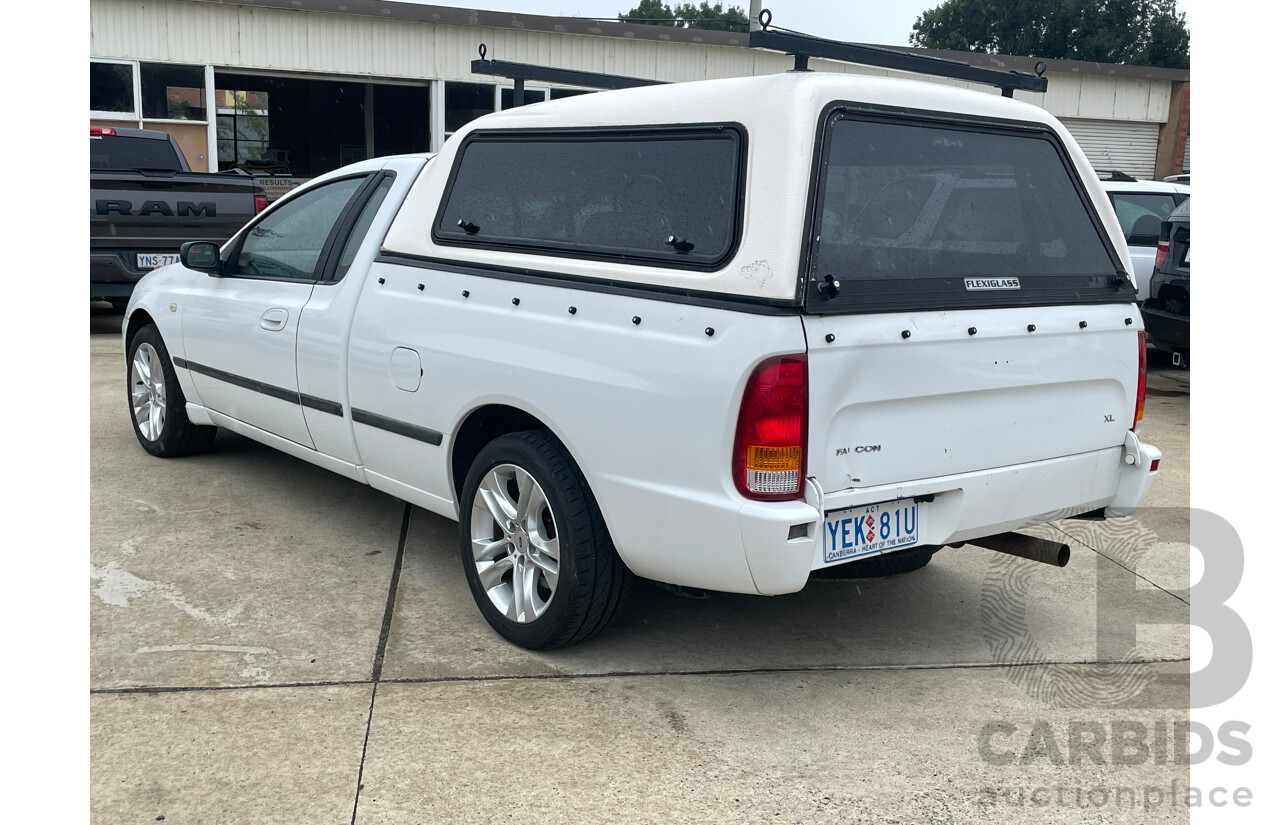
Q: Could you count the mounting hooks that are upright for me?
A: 3